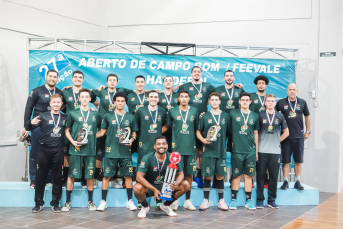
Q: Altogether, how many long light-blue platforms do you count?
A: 1